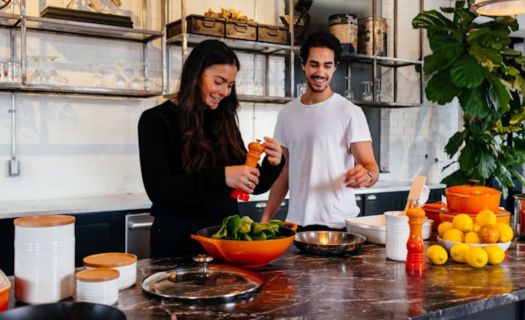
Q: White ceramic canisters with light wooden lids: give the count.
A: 3